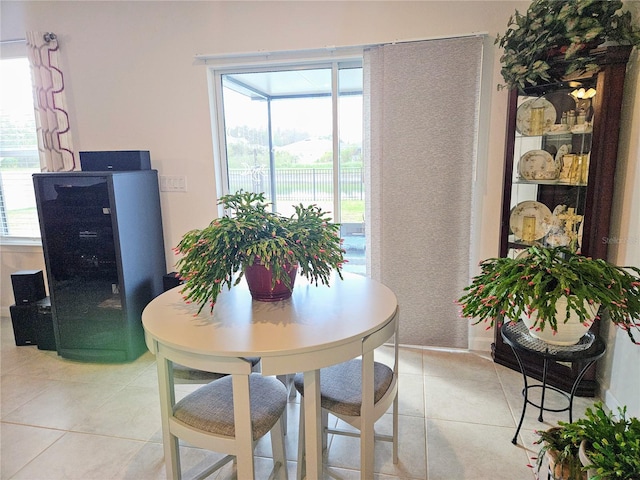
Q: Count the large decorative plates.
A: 3